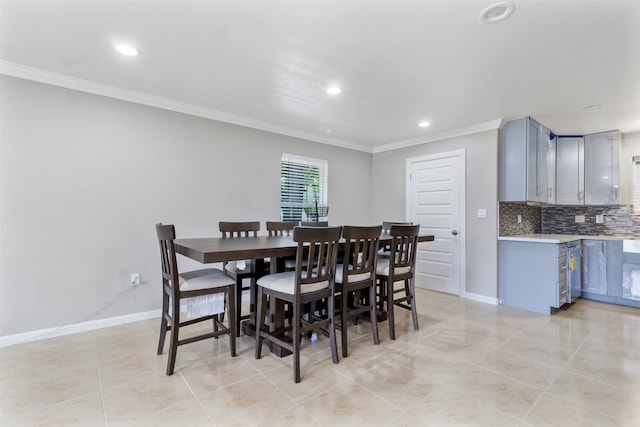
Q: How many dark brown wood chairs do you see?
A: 8